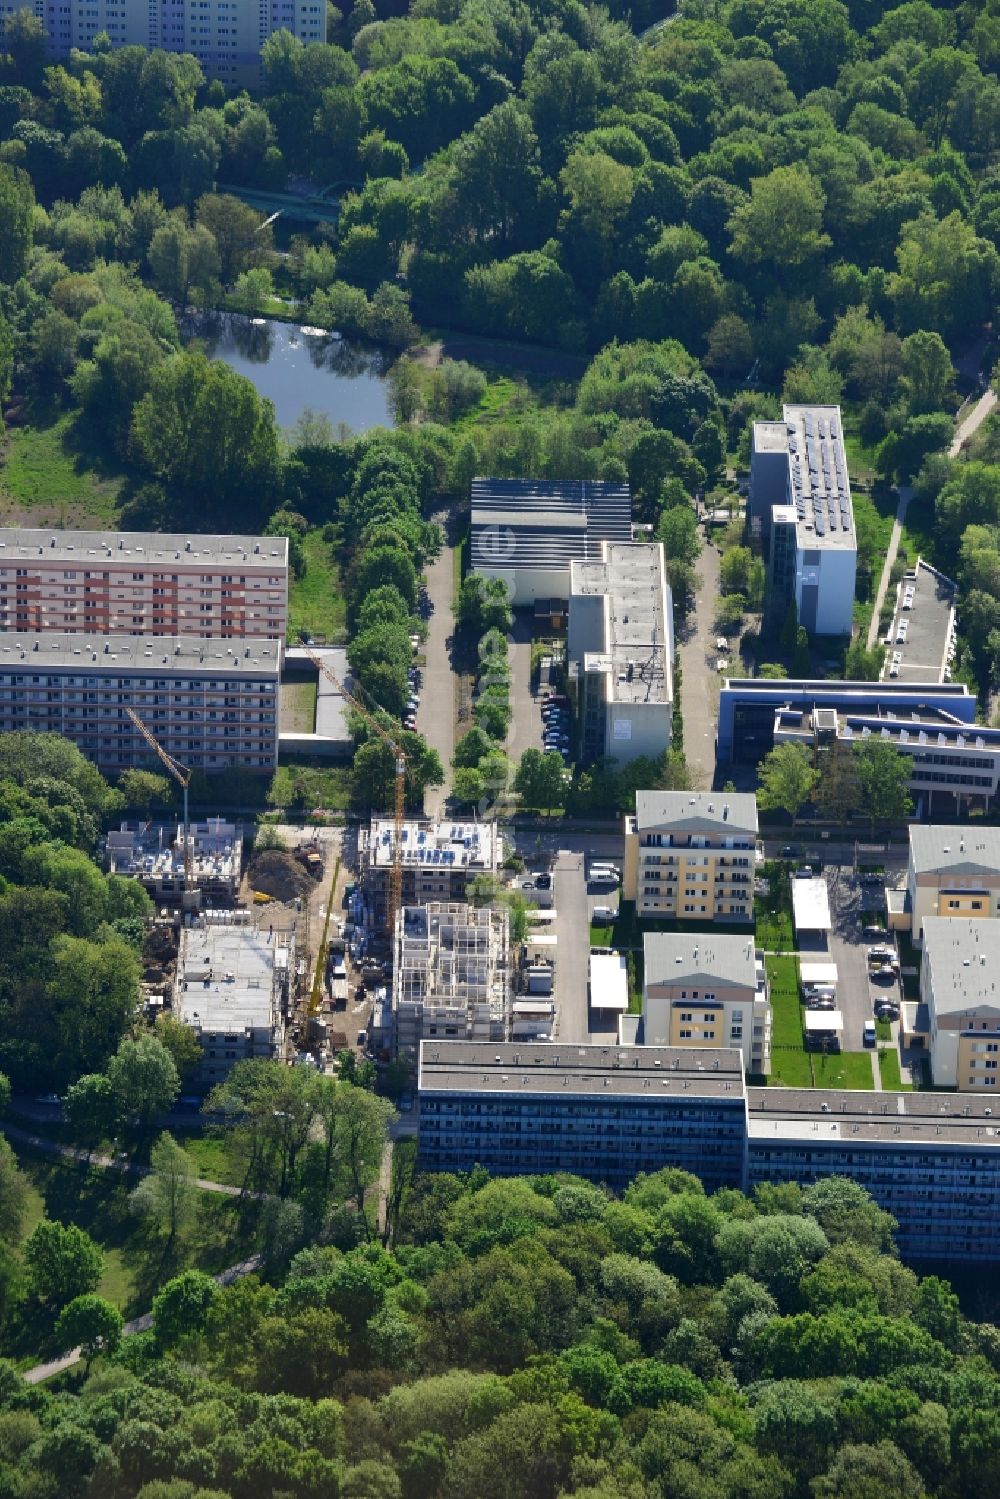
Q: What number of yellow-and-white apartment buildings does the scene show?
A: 4